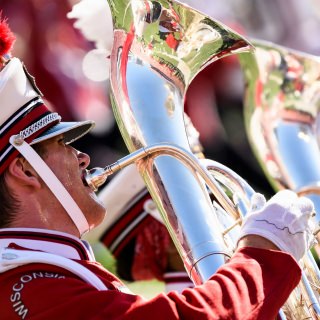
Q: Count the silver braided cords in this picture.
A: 1